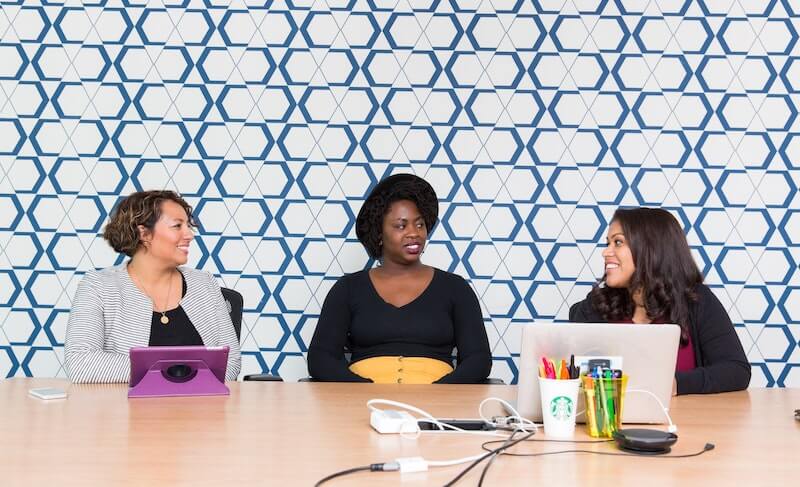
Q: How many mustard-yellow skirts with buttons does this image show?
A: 1